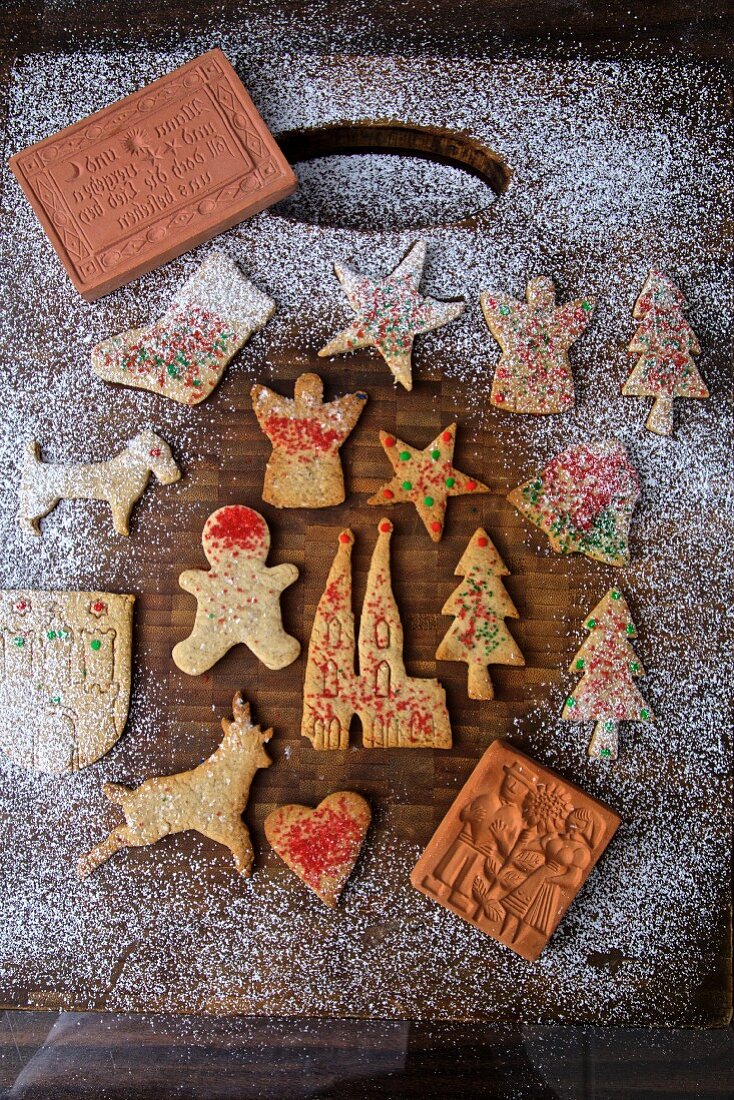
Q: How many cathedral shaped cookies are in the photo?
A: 1